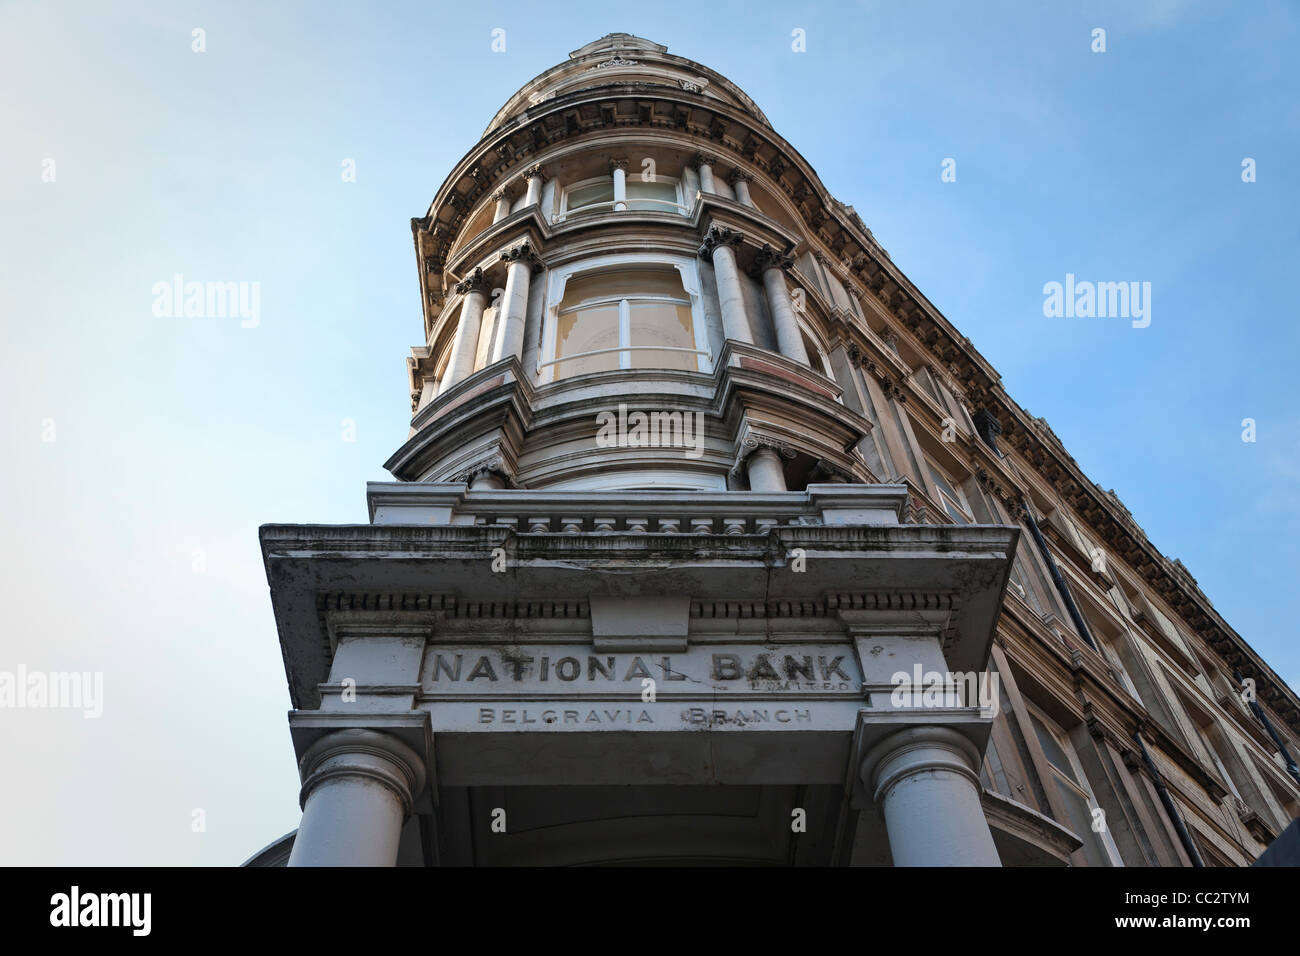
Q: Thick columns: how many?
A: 2